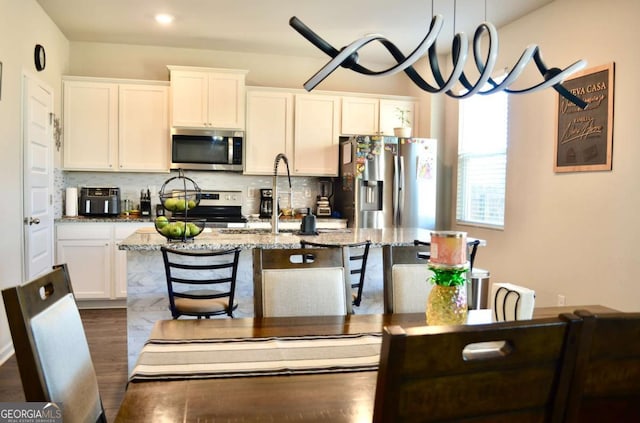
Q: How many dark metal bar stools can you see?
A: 3